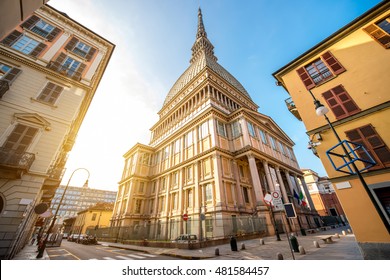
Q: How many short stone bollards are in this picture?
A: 9